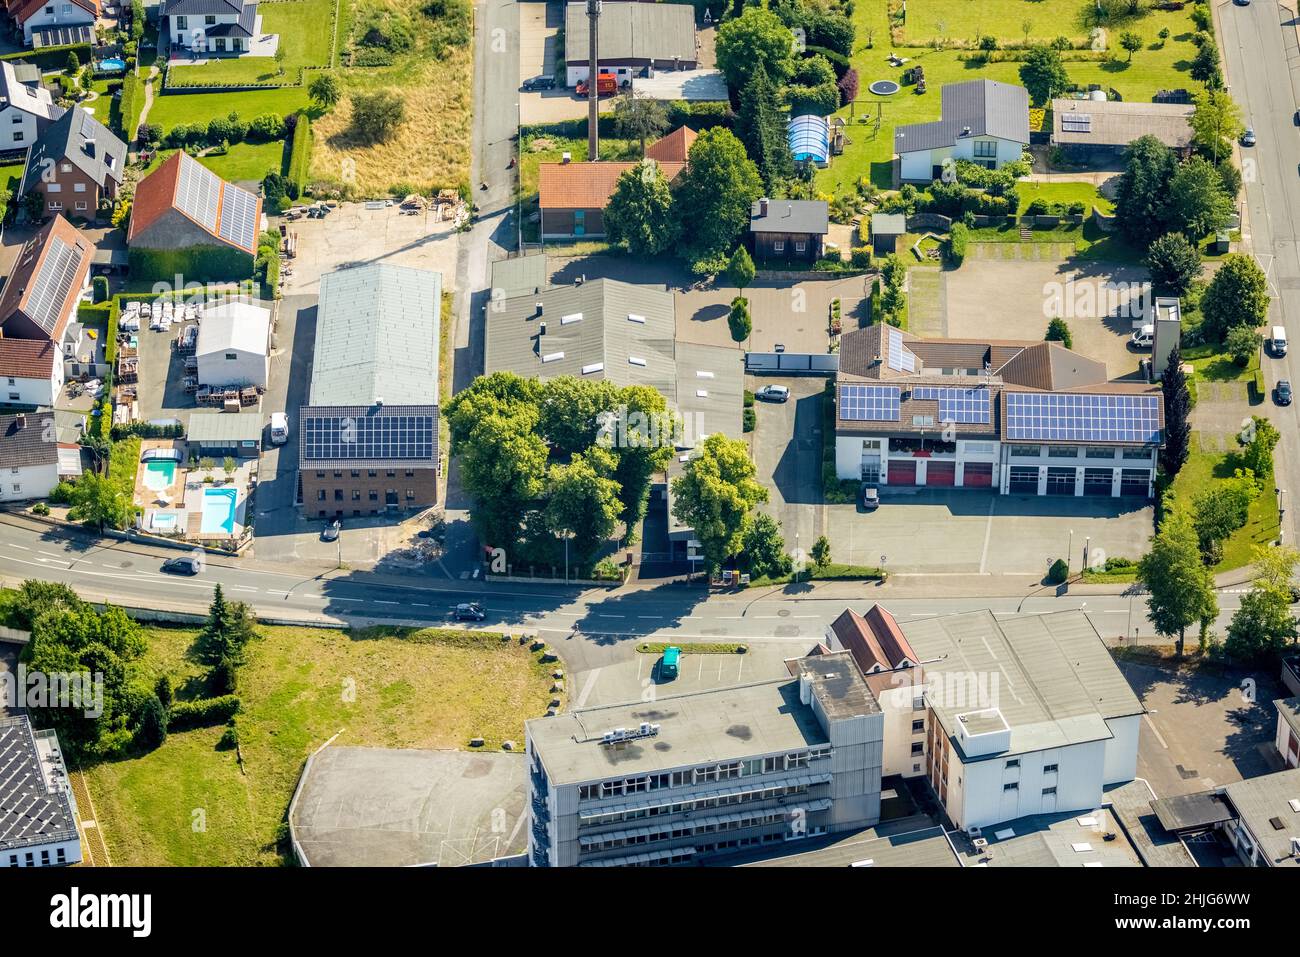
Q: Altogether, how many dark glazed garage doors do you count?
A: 4